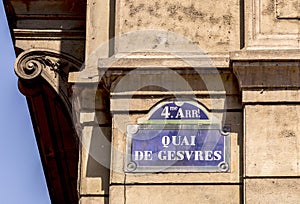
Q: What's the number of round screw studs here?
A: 4